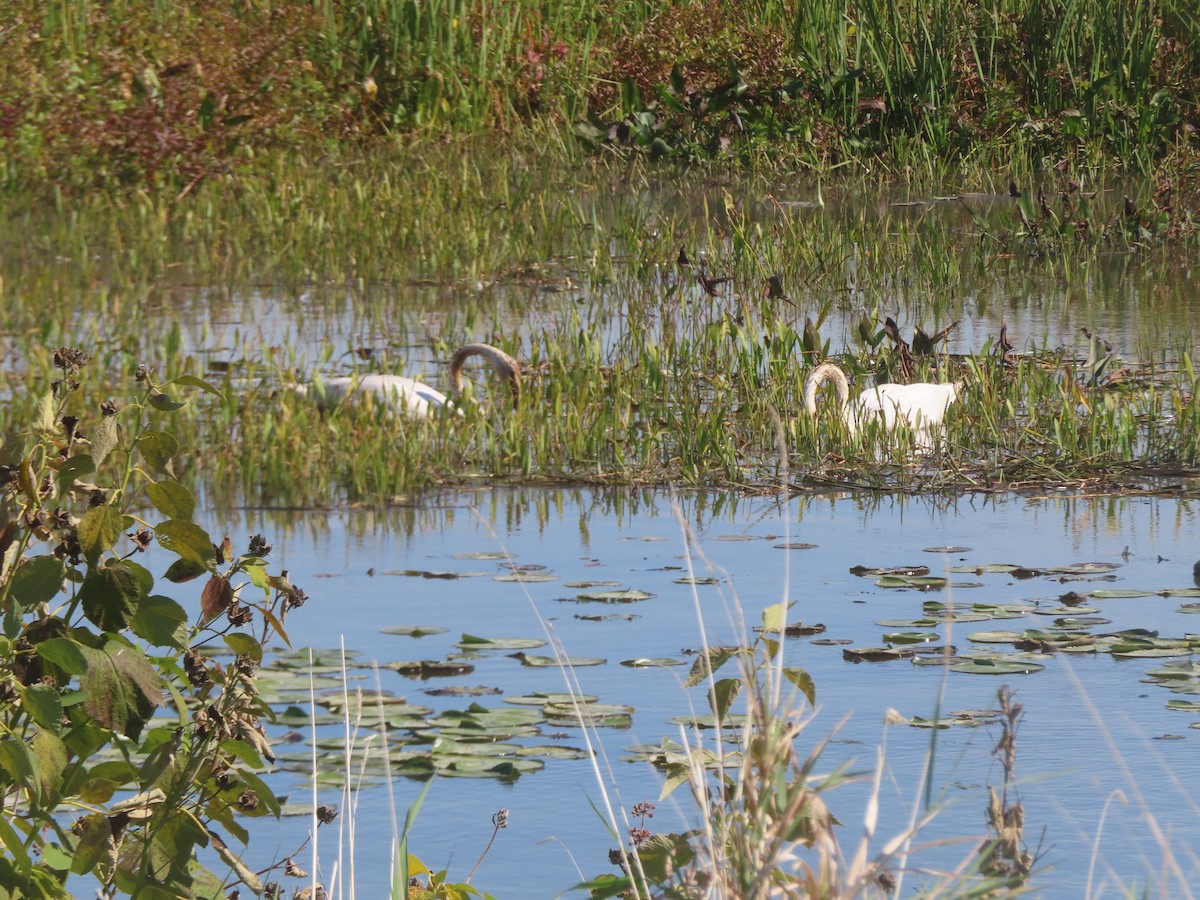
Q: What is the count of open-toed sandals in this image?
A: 0